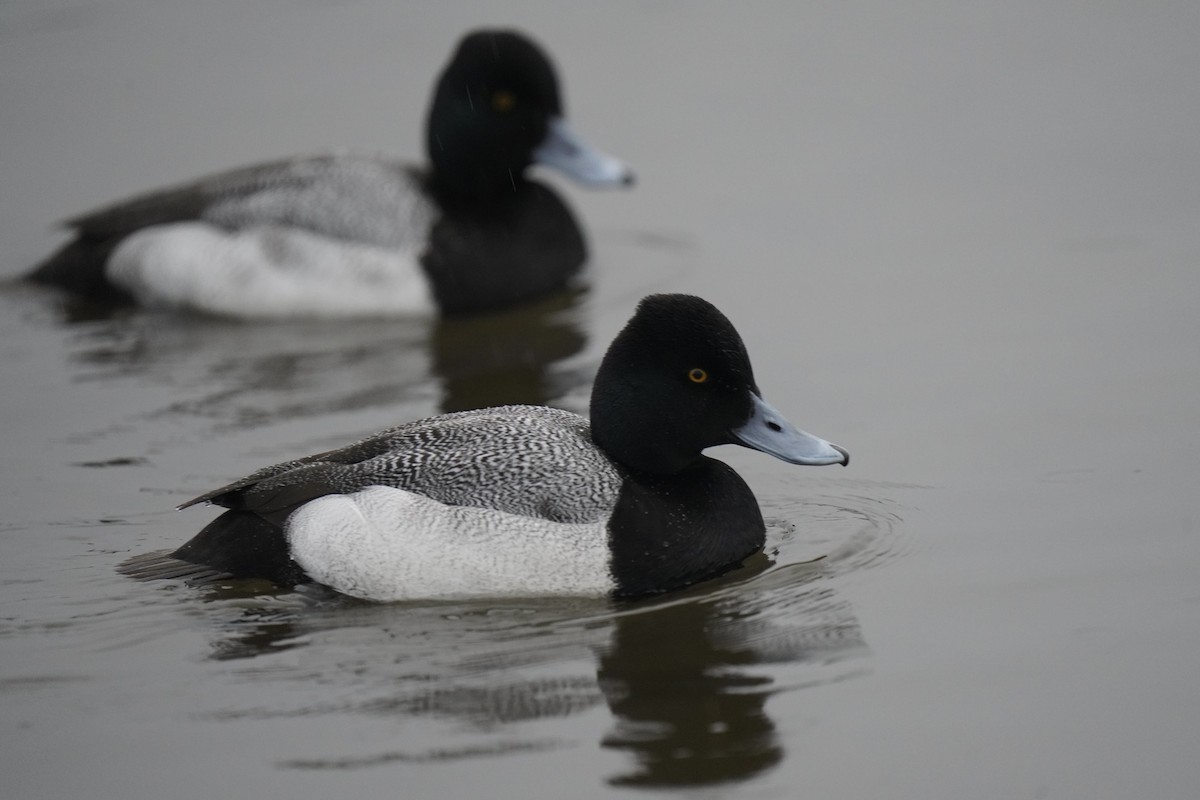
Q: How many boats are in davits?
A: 0